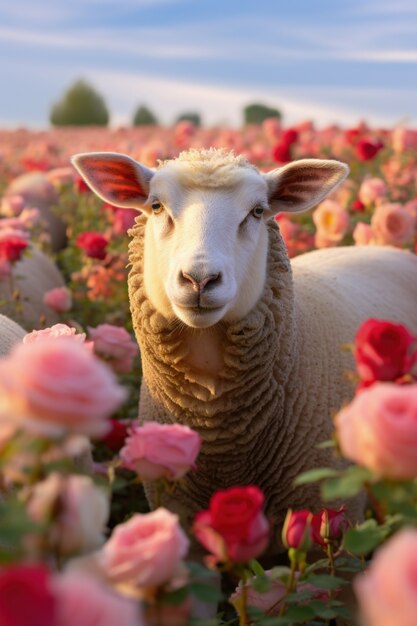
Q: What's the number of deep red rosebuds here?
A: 2